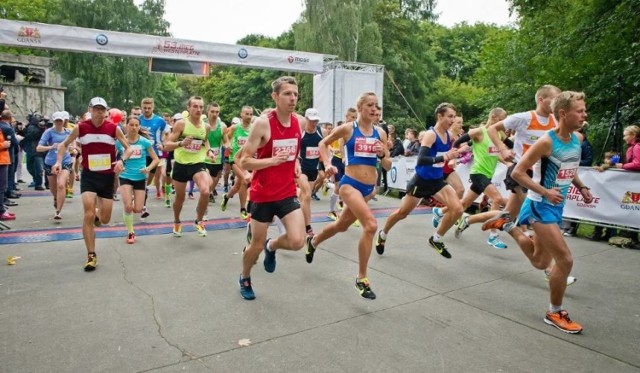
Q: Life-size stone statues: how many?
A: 0